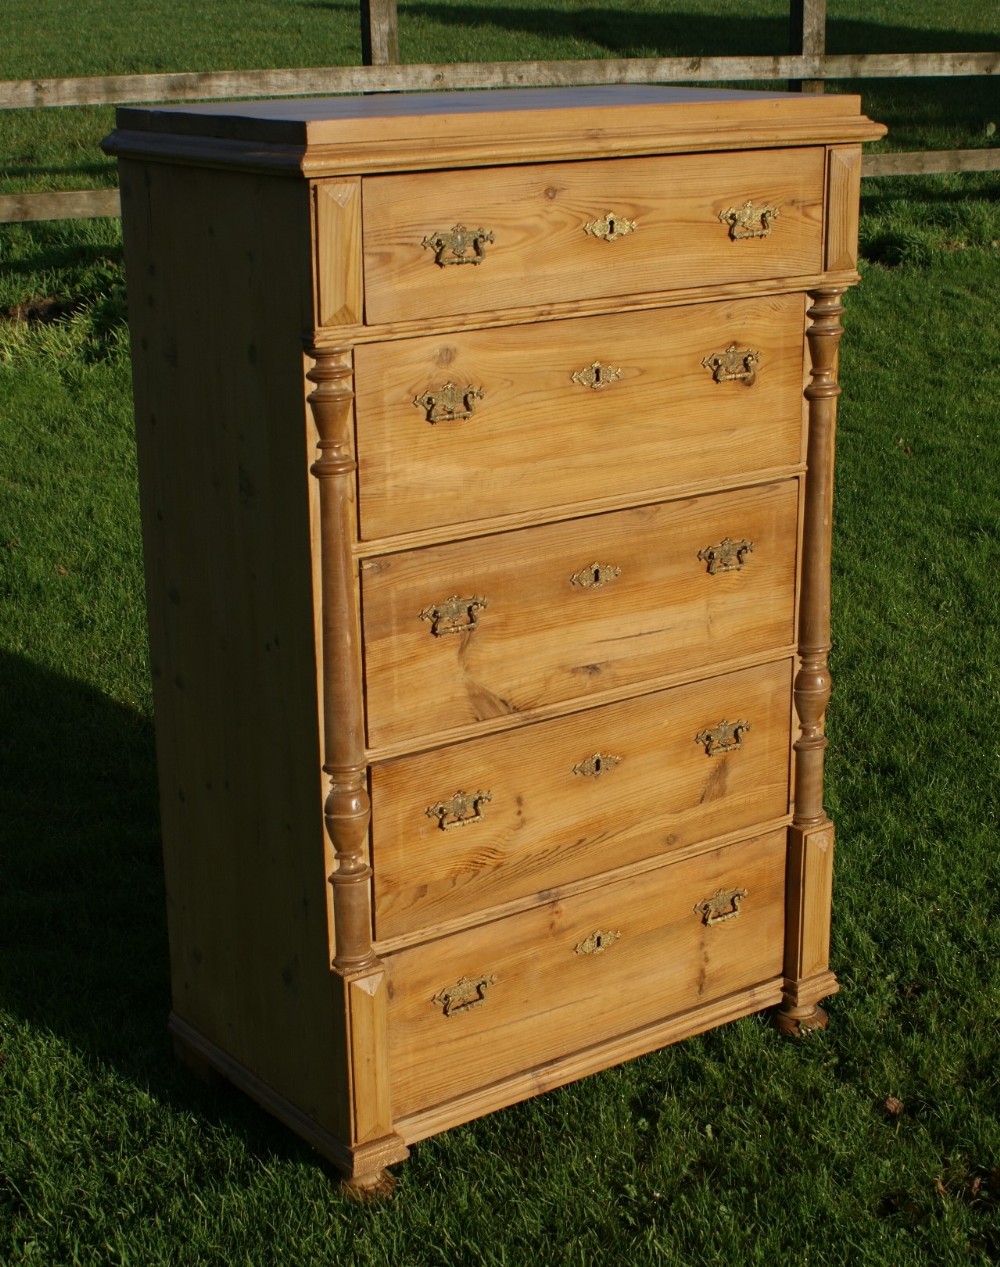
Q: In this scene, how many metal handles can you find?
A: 10